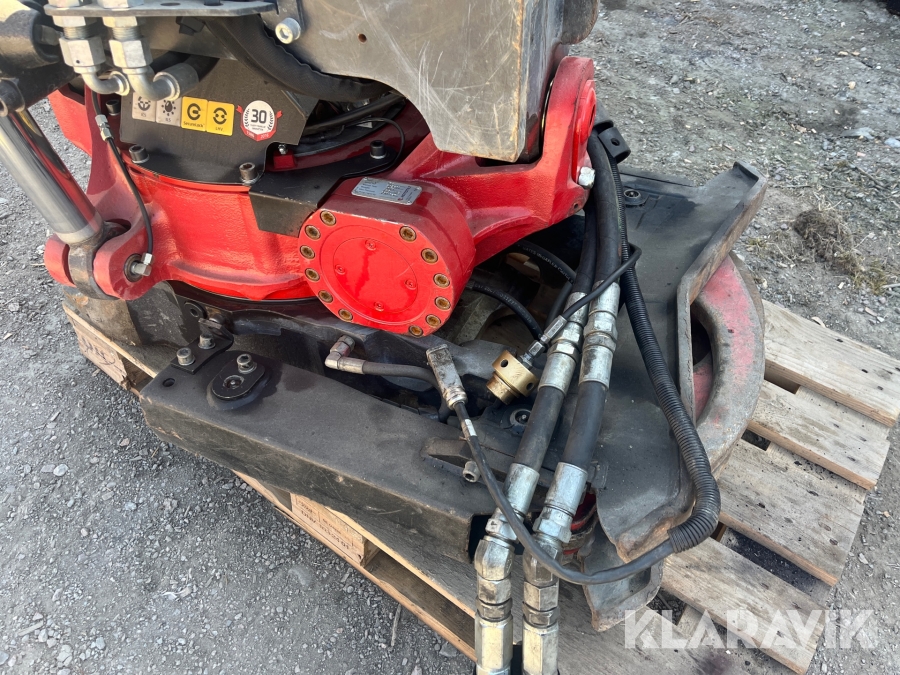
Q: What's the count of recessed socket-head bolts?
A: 12